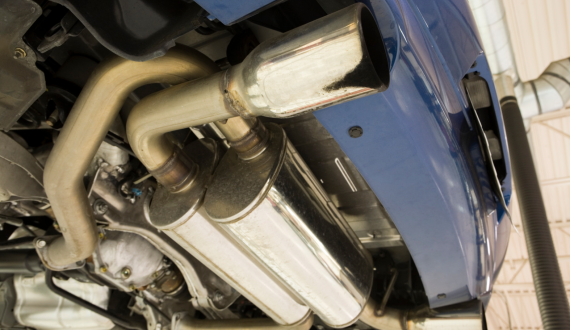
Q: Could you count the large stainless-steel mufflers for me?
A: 2